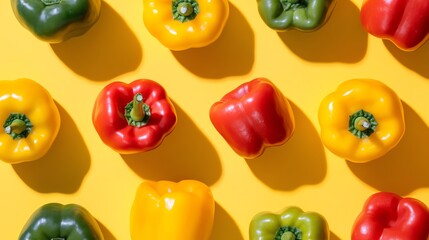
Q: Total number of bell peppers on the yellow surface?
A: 12